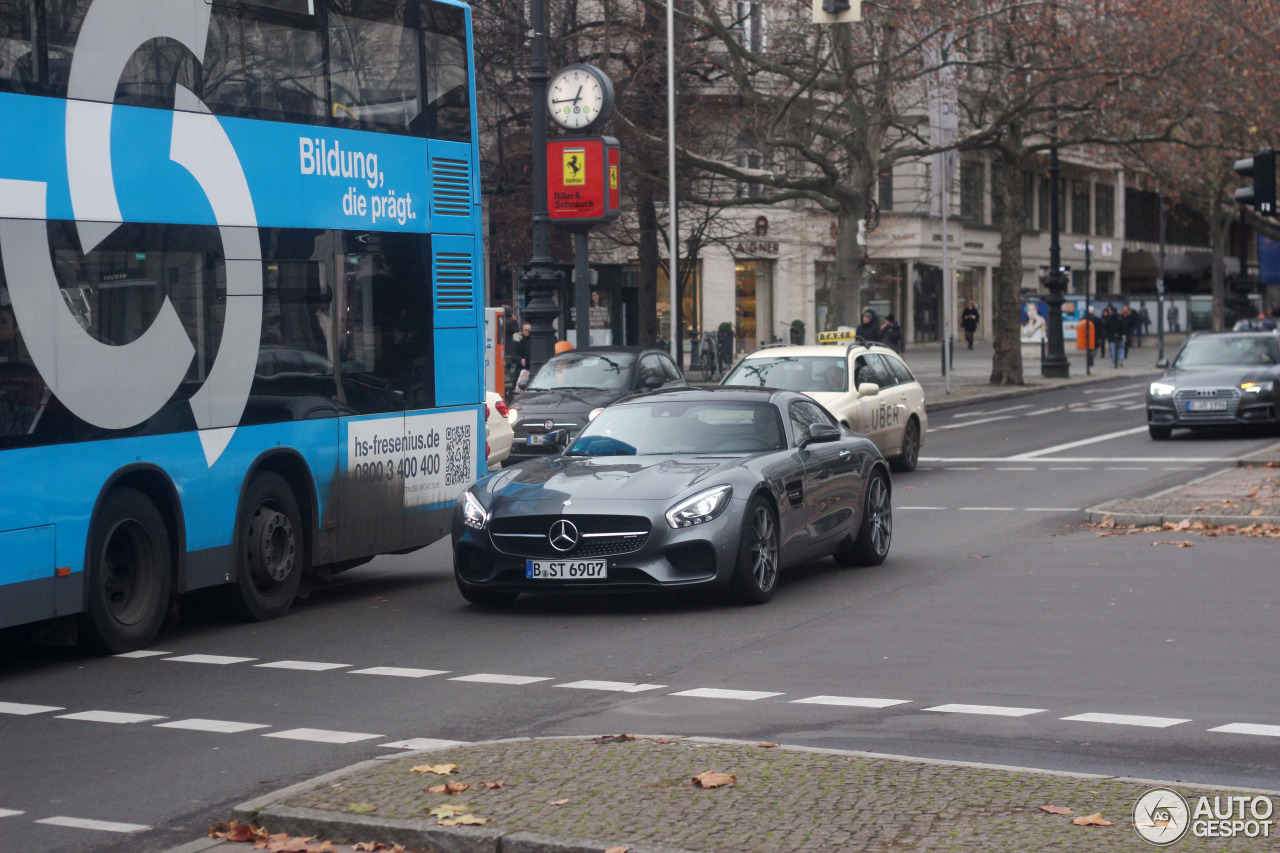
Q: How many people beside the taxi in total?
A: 2